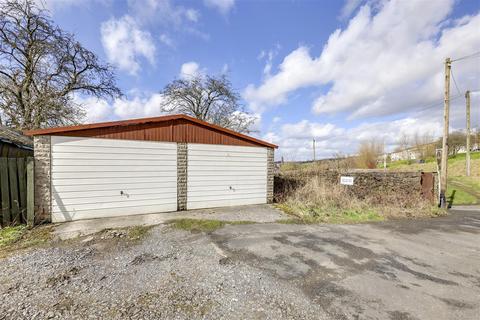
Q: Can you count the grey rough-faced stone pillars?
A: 3